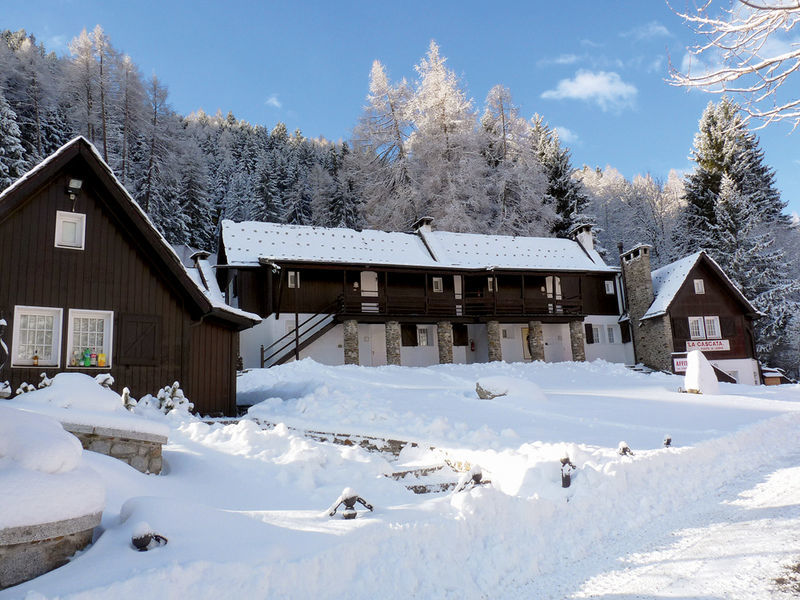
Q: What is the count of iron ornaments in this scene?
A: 6